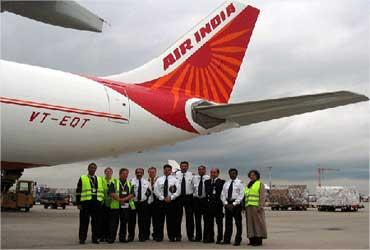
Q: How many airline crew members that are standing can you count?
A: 11